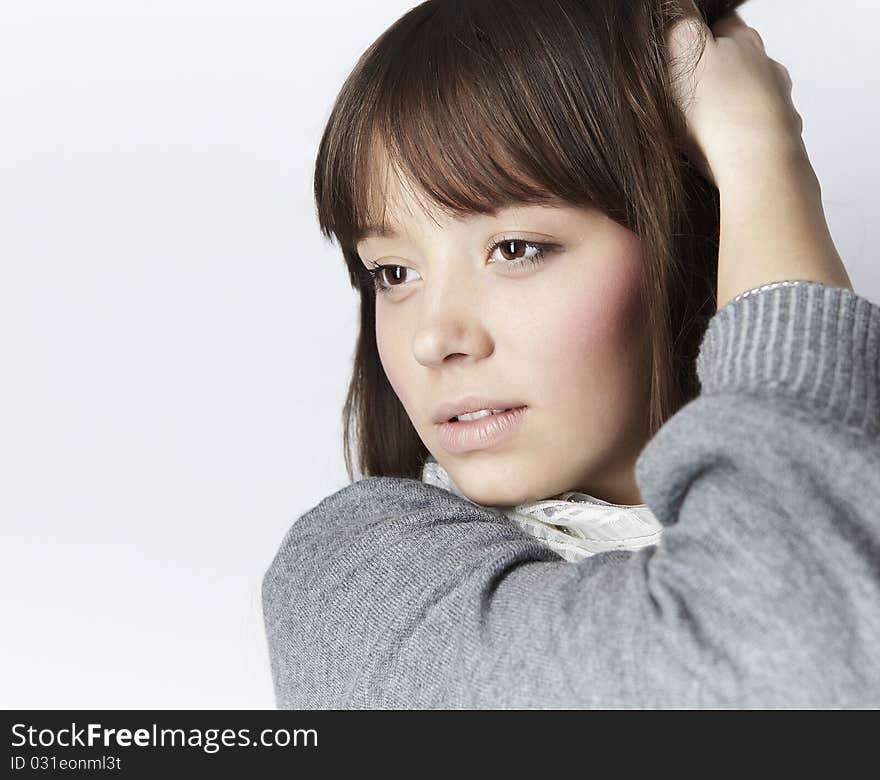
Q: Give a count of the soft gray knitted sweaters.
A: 1